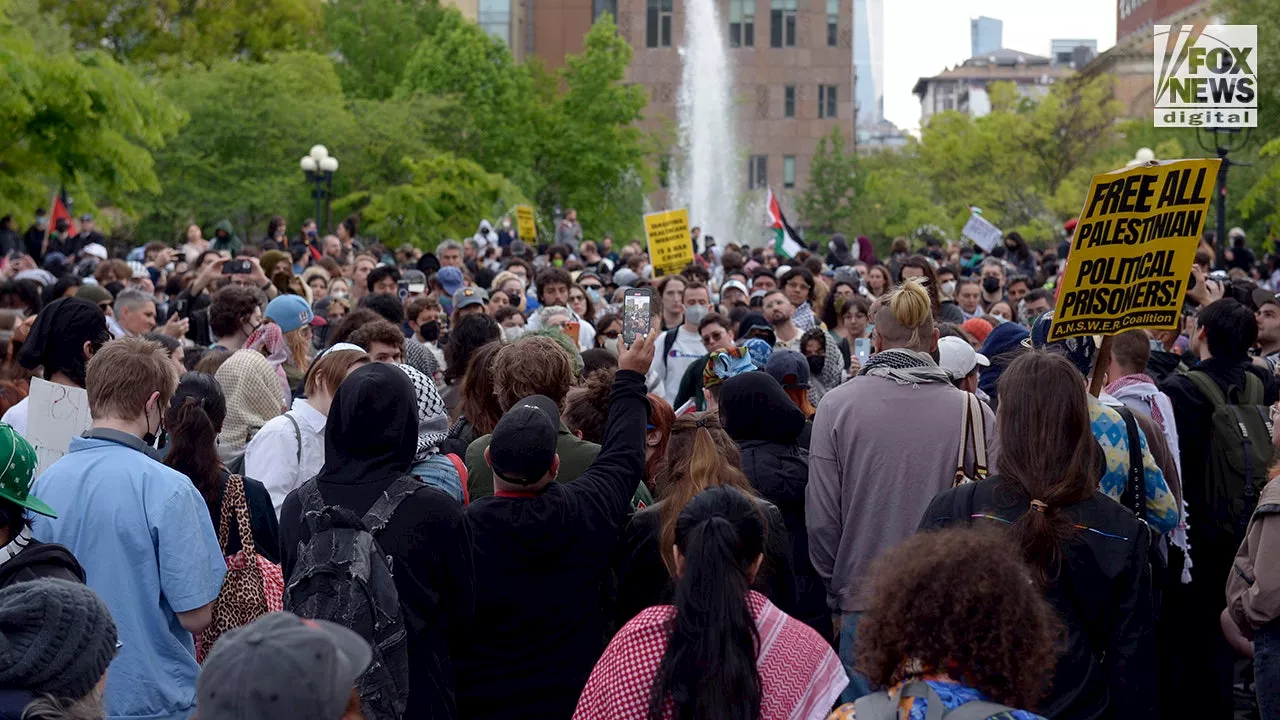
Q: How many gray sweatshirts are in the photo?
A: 1